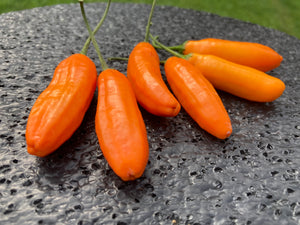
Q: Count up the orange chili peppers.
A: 6